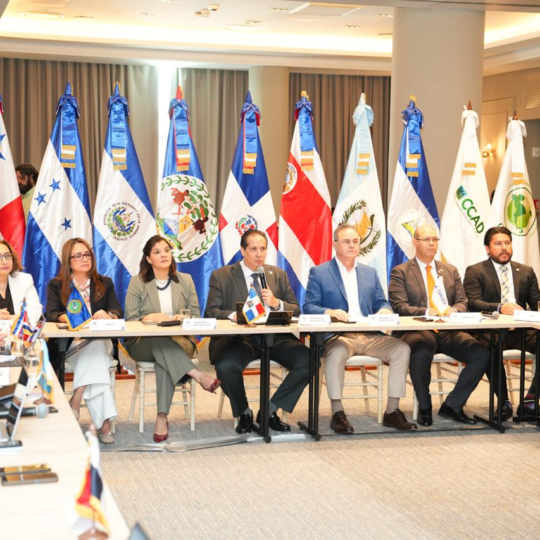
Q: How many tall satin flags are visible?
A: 10